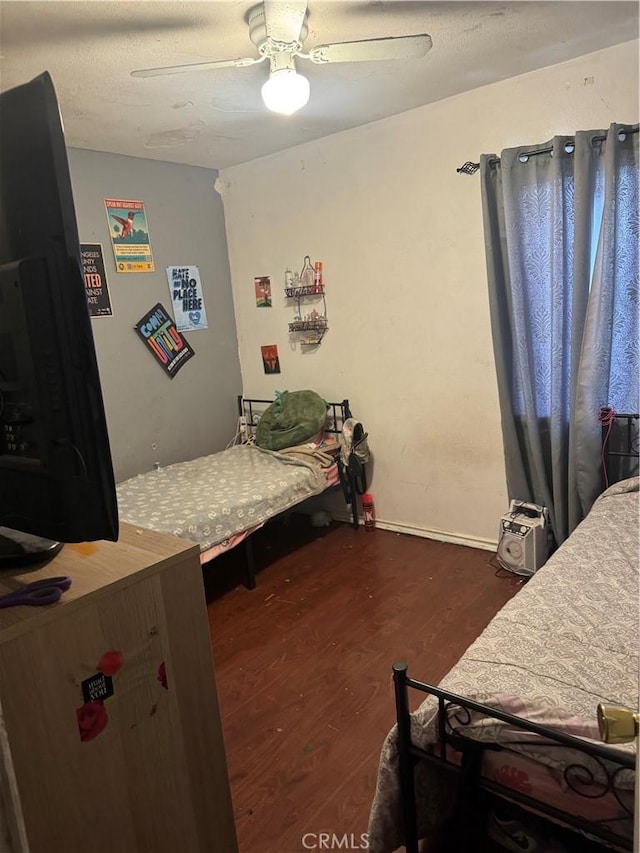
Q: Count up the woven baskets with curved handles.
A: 0